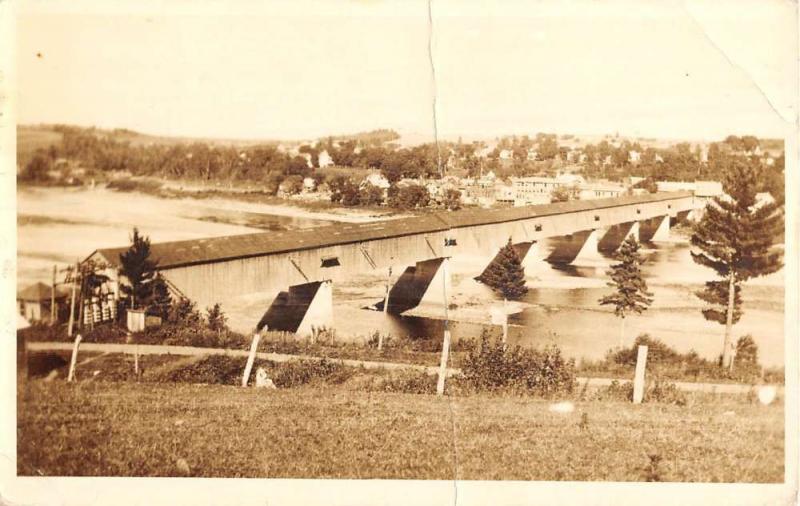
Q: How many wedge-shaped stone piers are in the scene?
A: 6